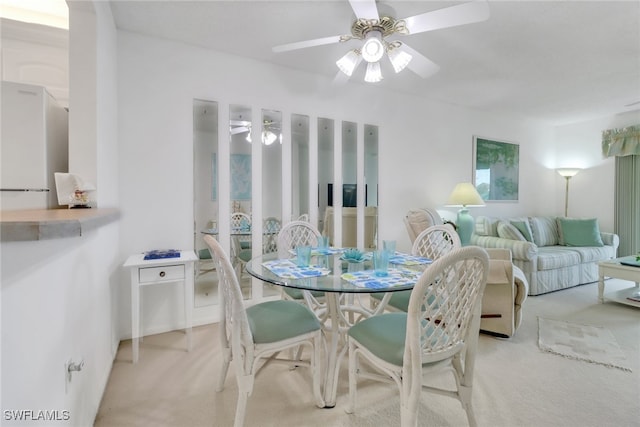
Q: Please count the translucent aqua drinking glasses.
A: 4